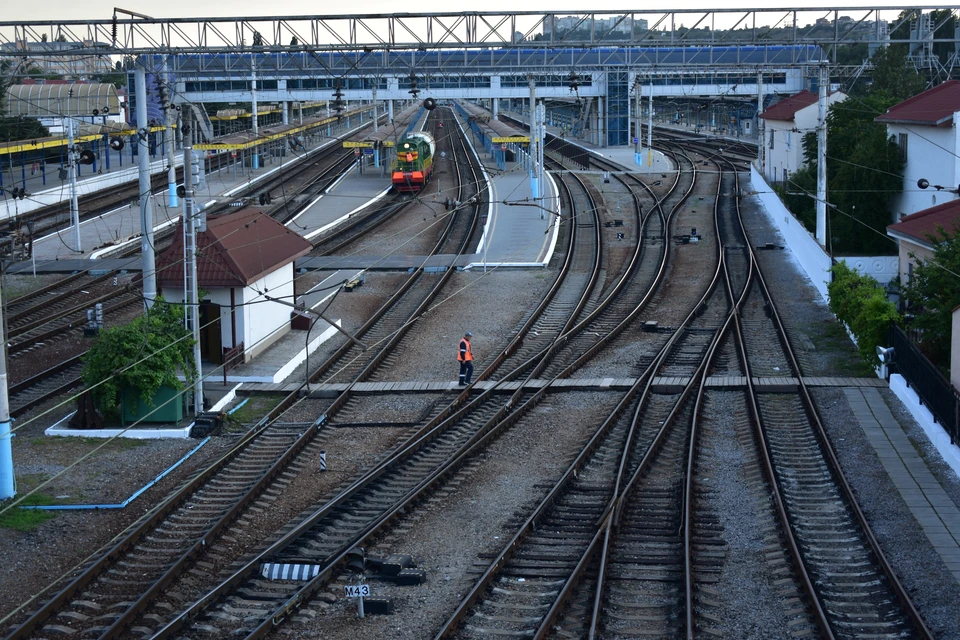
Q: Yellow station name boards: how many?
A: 3